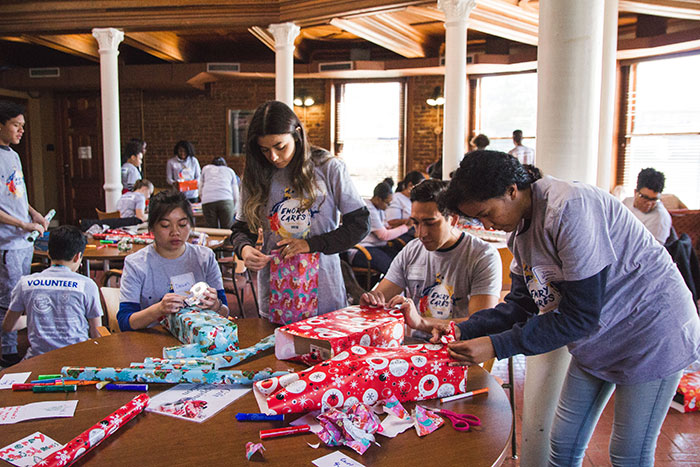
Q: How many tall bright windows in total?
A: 3